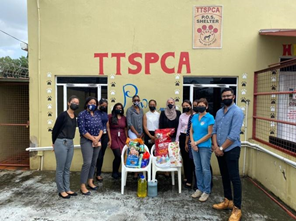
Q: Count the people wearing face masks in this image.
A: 11